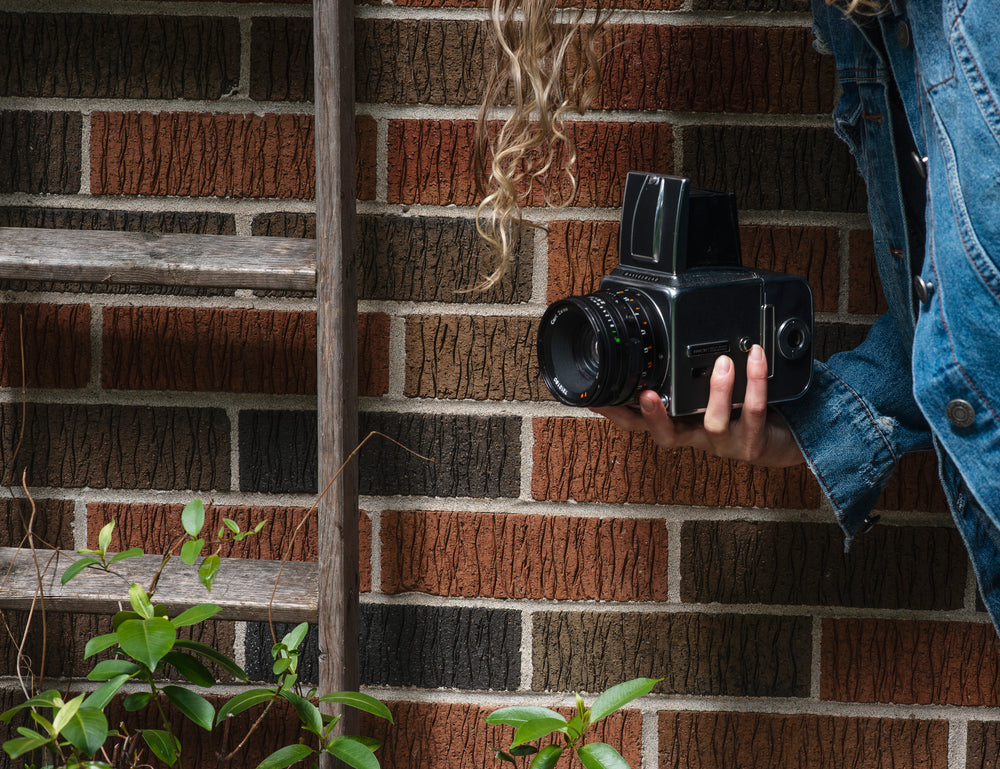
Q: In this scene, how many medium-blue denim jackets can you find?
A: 1